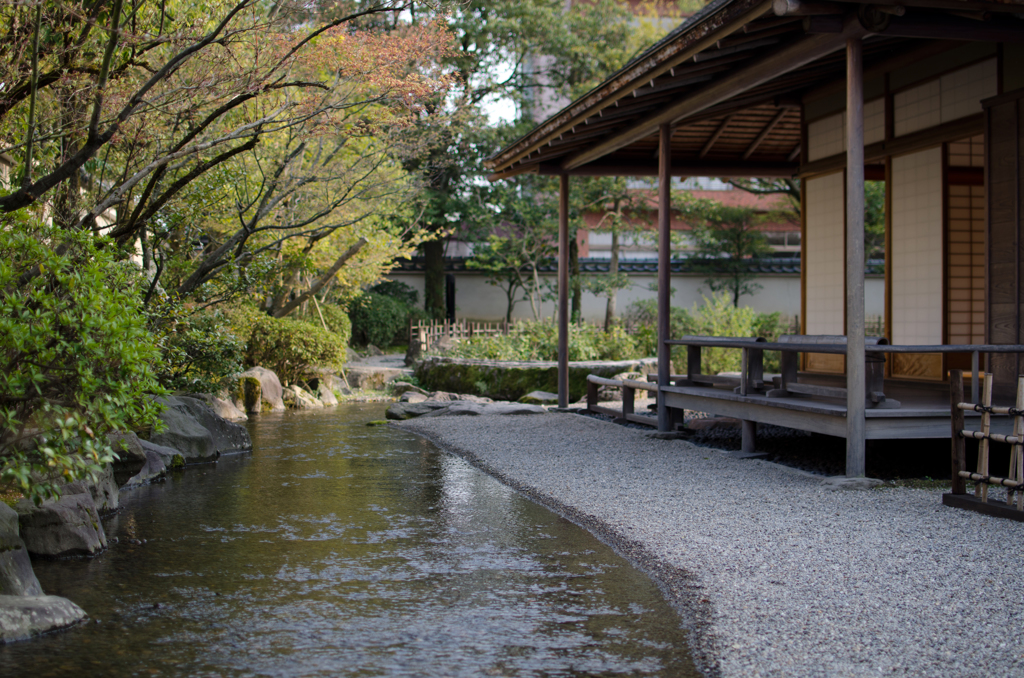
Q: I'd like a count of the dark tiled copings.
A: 1